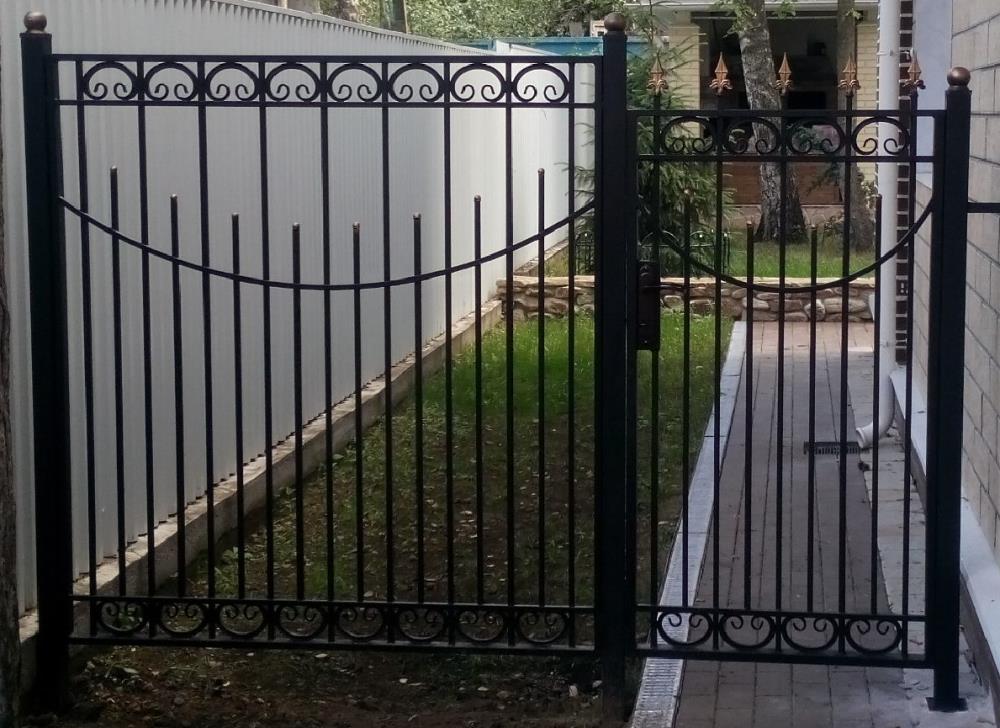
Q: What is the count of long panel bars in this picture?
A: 14